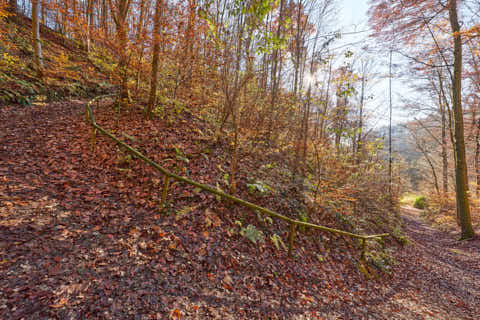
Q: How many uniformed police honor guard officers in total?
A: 0